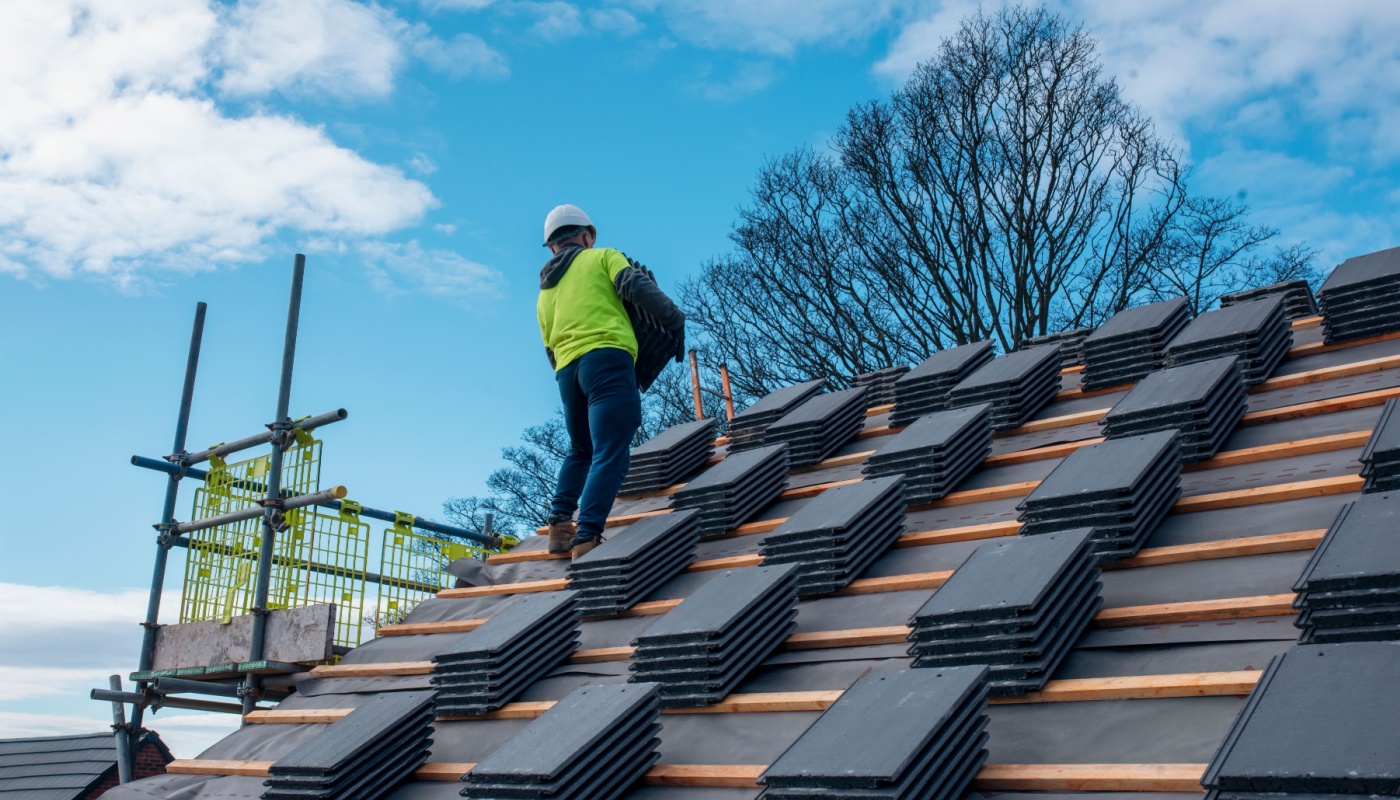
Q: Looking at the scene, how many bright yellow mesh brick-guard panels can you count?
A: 3